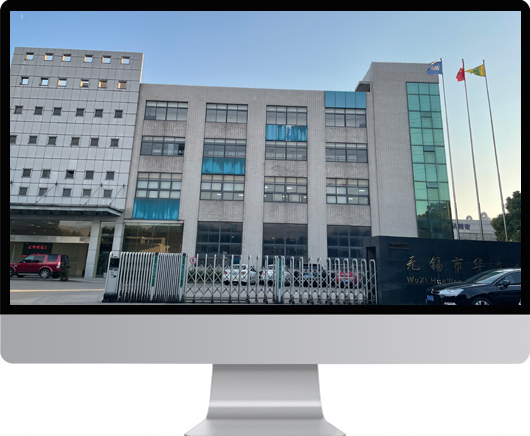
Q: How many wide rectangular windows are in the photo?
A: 12